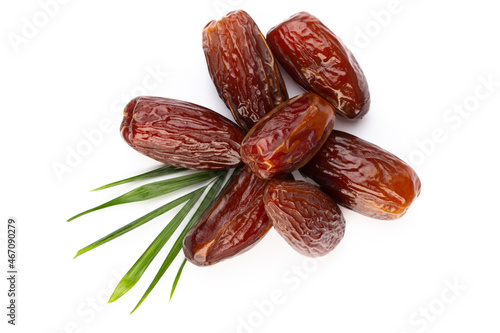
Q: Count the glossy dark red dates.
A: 7